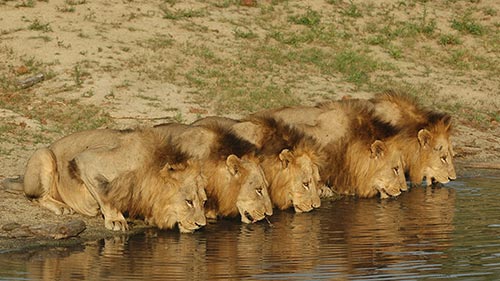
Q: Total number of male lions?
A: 5